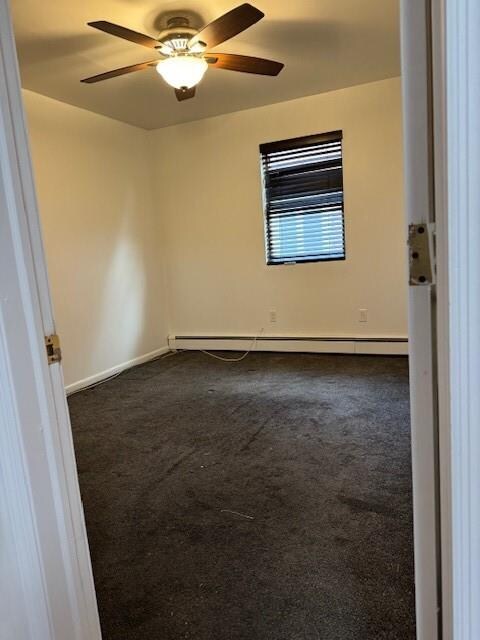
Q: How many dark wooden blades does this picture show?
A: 5